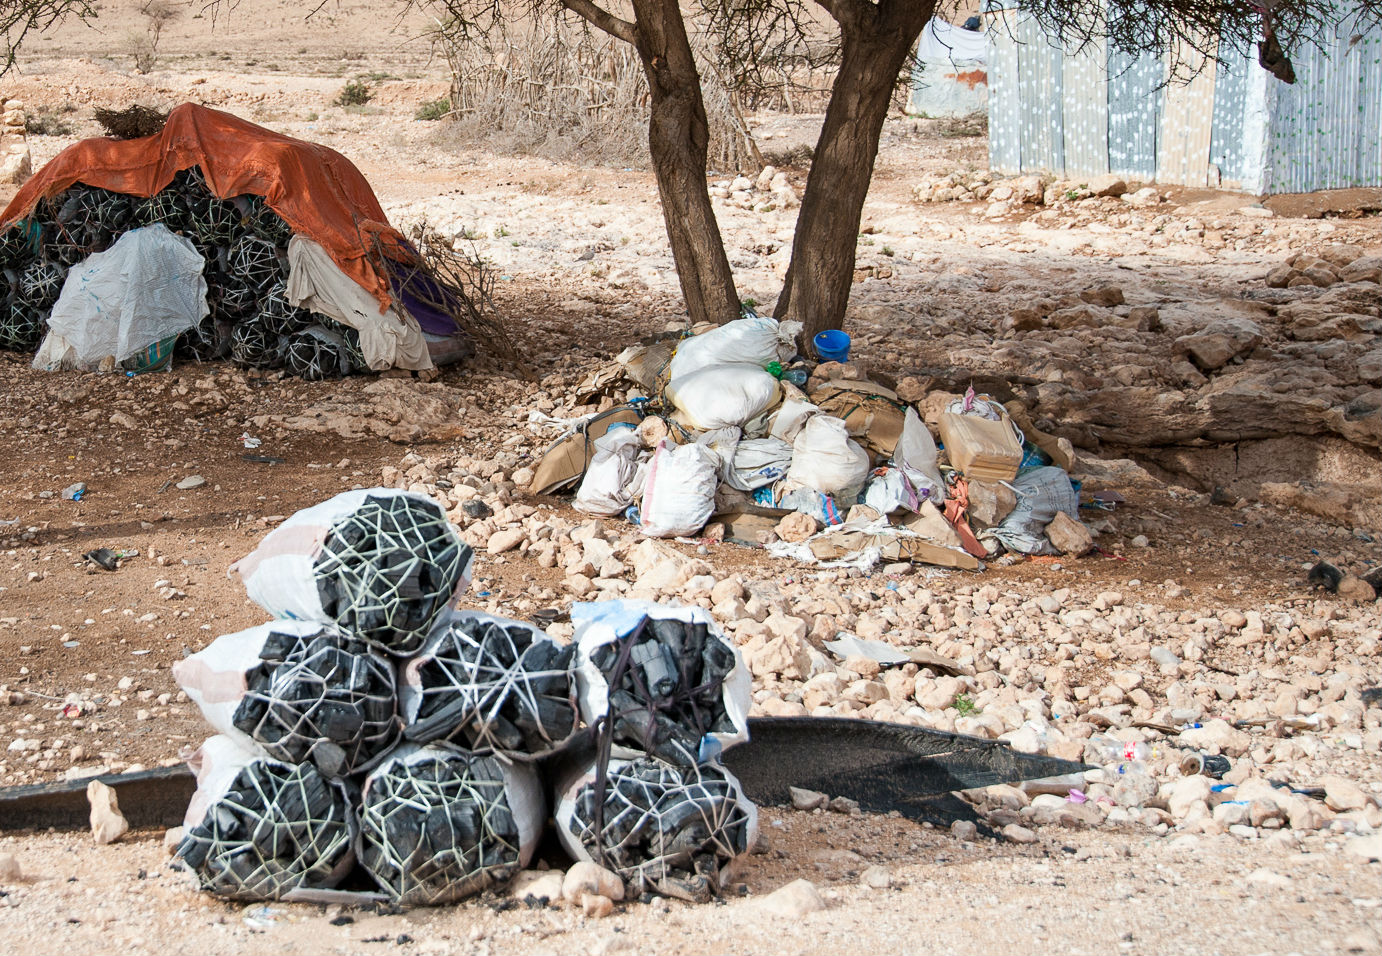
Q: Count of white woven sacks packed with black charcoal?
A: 7